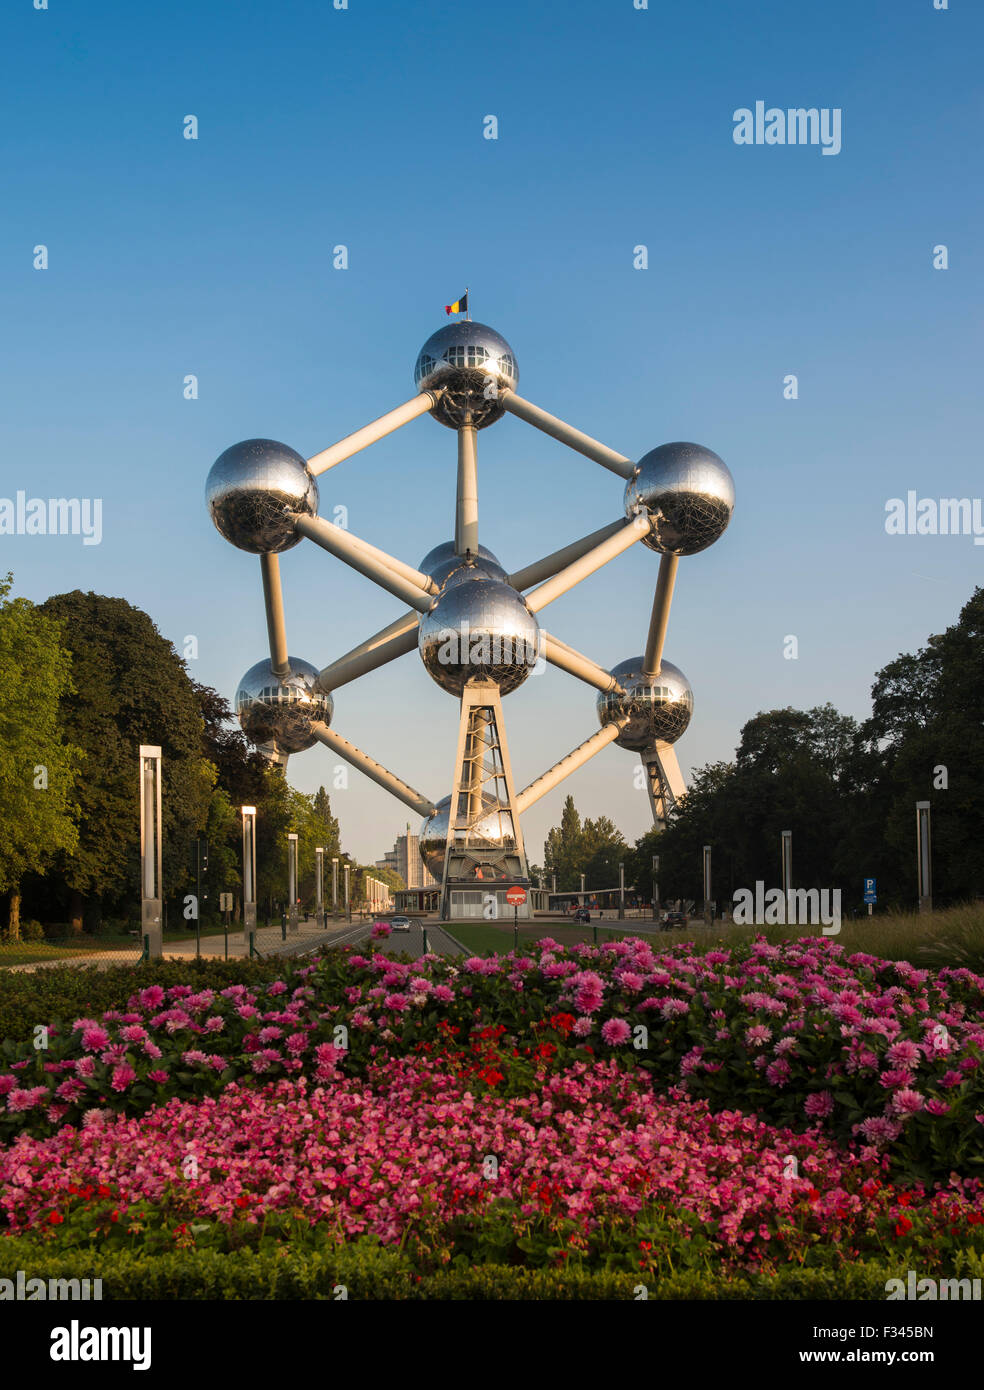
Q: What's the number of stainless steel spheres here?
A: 9